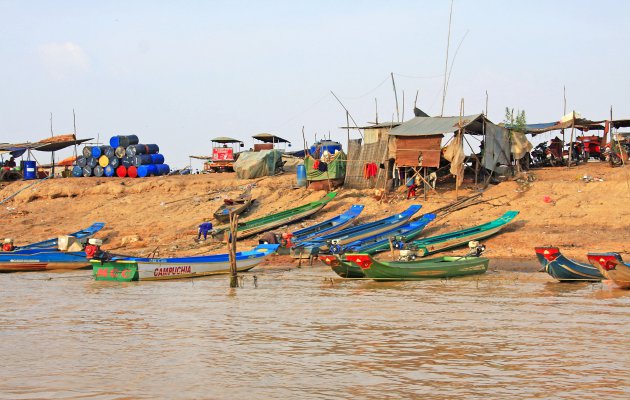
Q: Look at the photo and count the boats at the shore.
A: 13